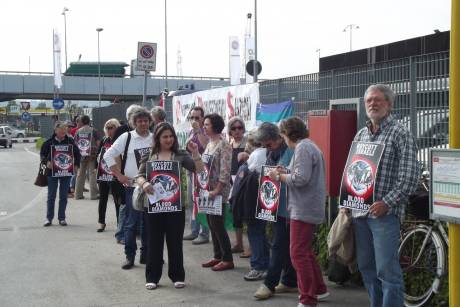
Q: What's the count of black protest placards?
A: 8